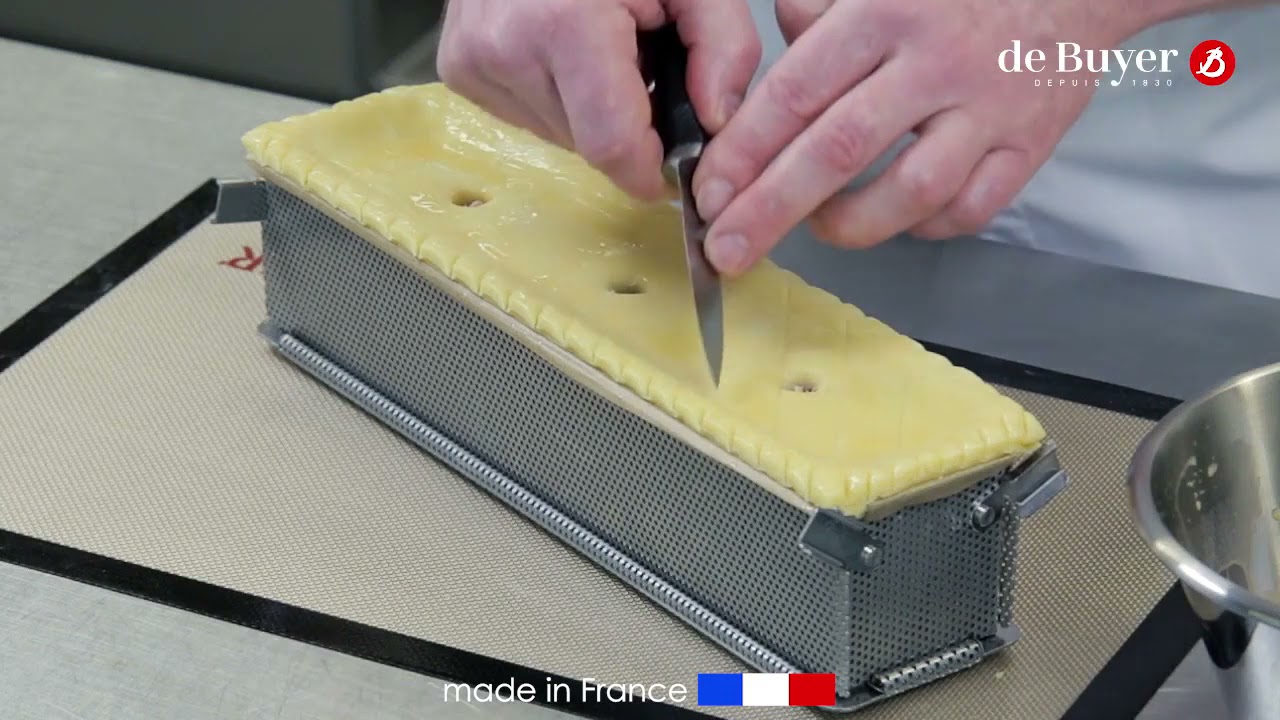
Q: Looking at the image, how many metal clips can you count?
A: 3